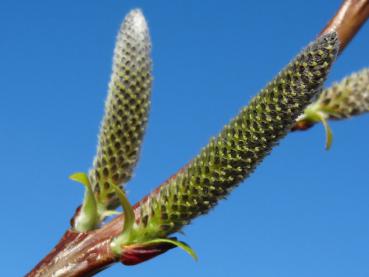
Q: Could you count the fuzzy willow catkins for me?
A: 3